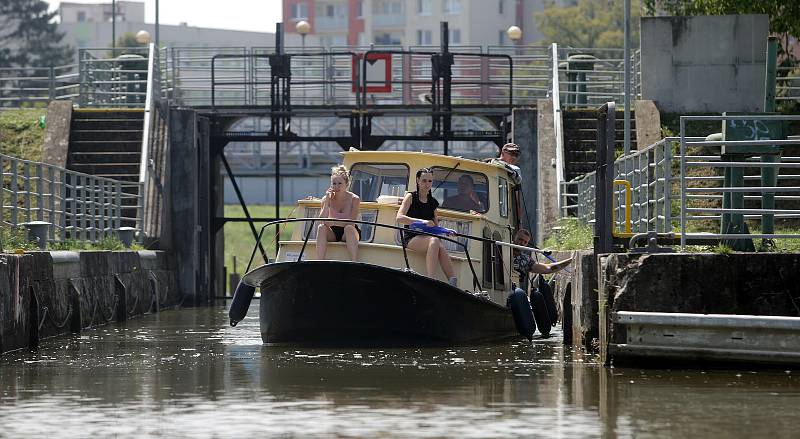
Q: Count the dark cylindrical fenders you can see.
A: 4